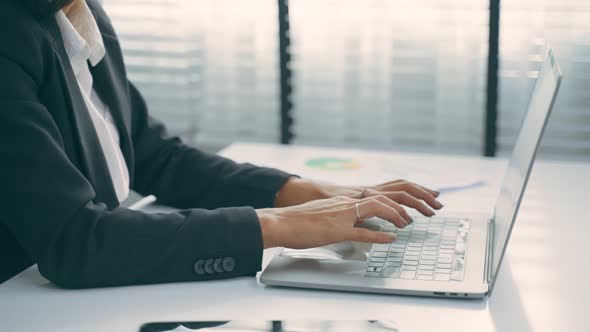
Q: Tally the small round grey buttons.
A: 4